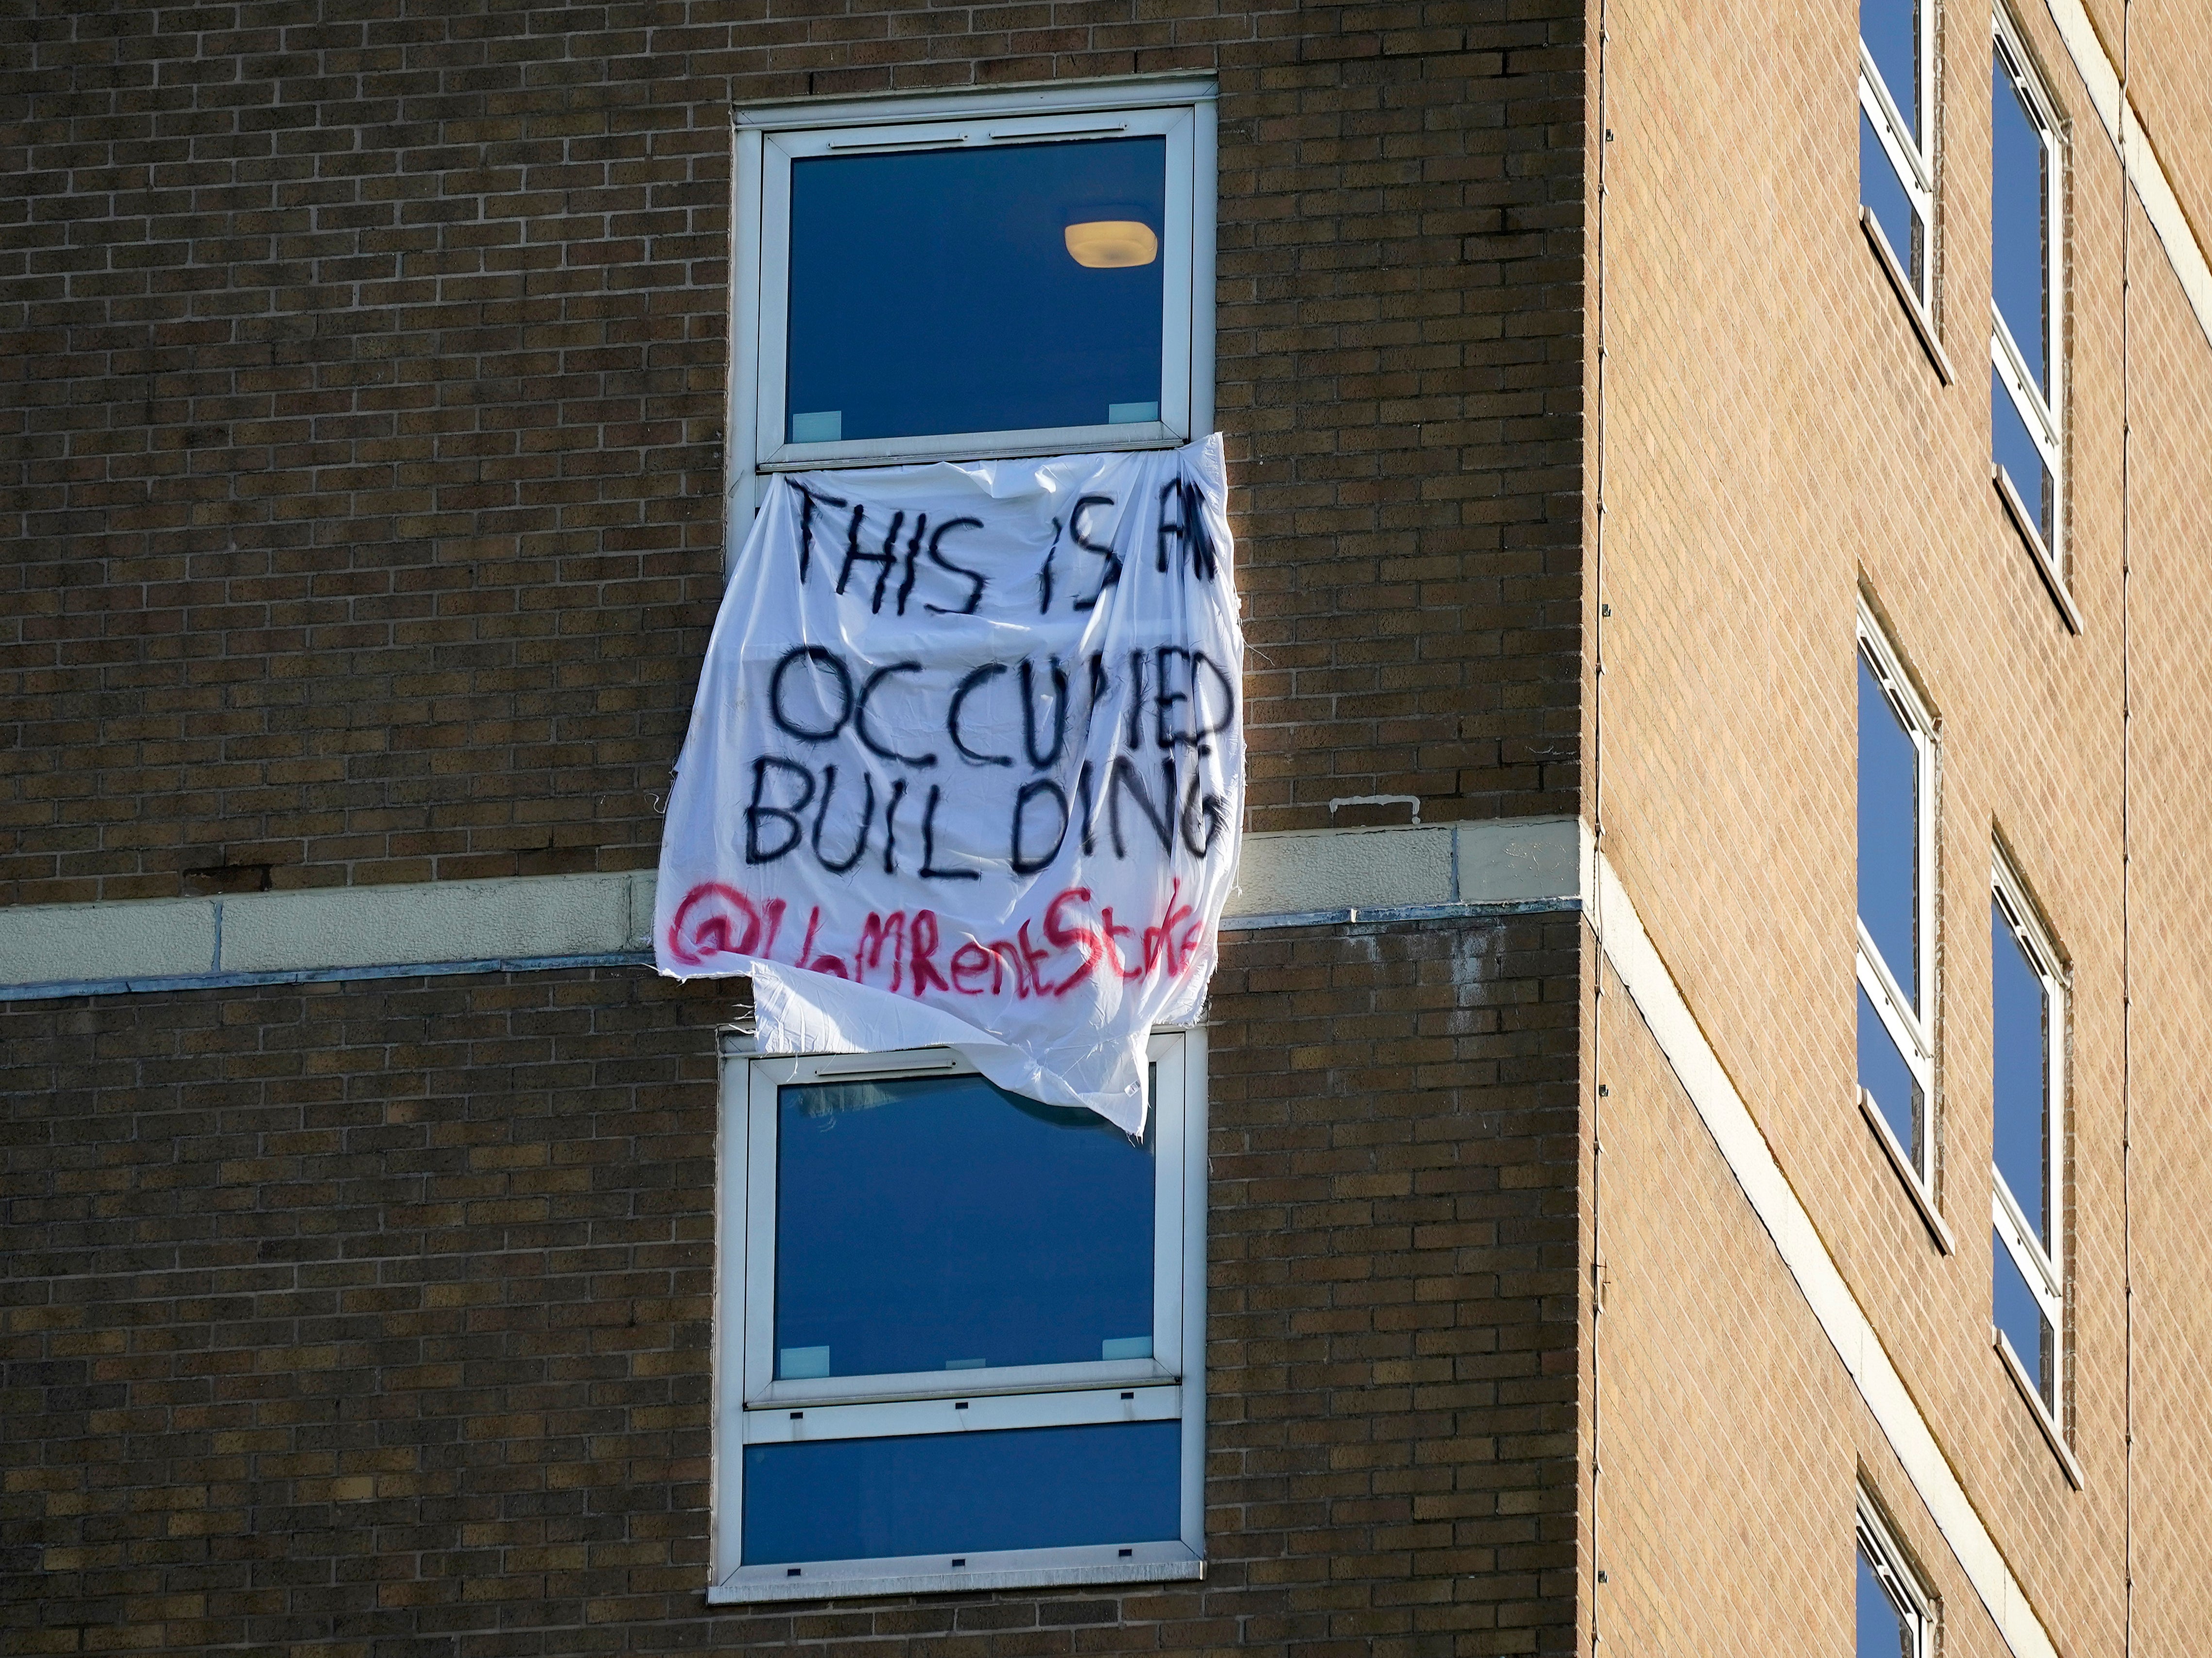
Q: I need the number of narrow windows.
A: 5